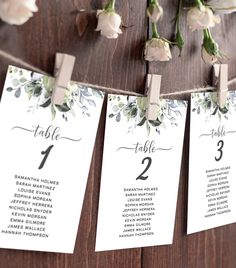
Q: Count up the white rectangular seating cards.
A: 3